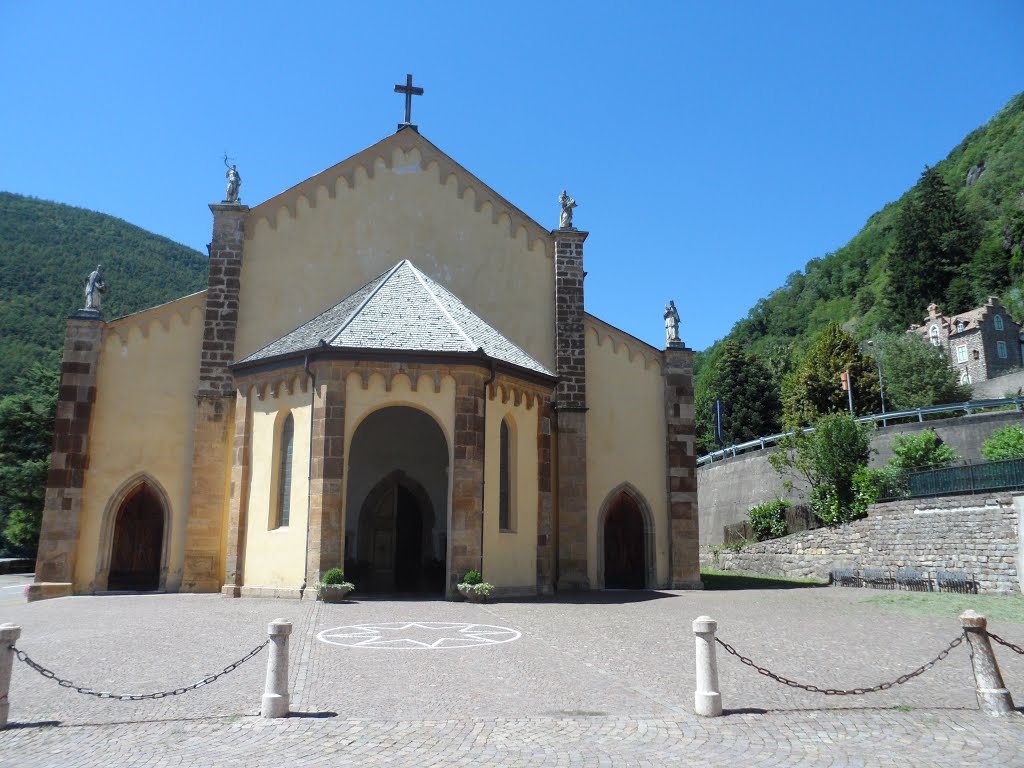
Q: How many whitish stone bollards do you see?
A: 4